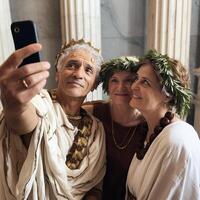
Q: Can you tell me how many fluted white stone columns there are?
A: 3